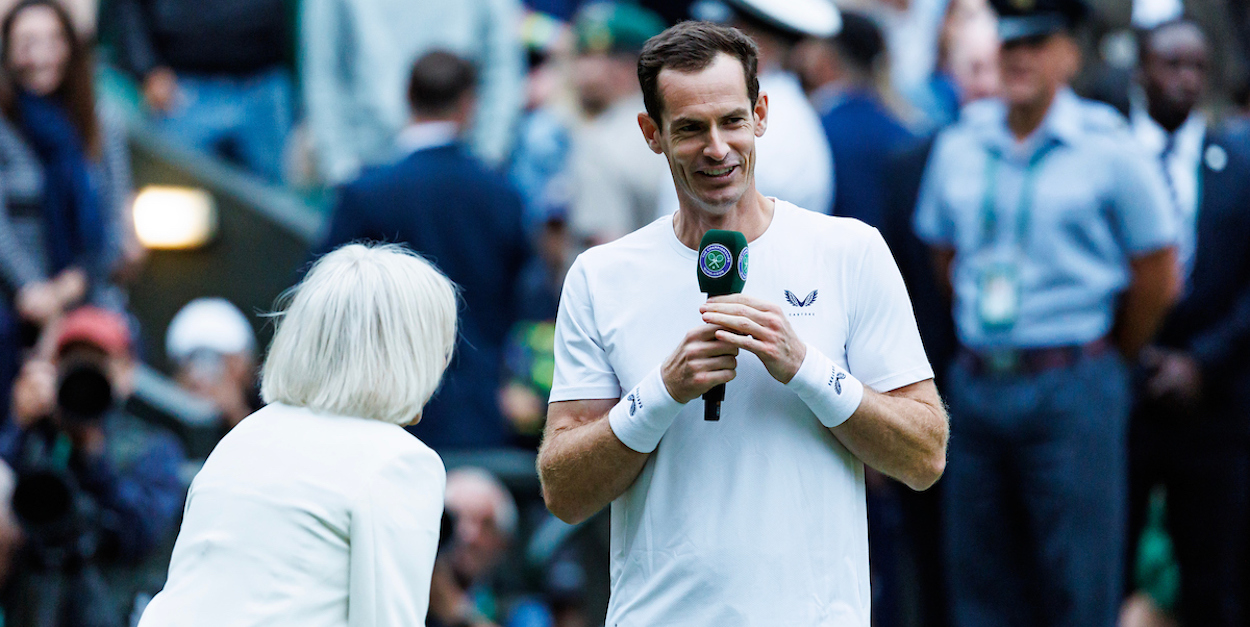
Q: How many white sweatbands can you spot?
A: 2